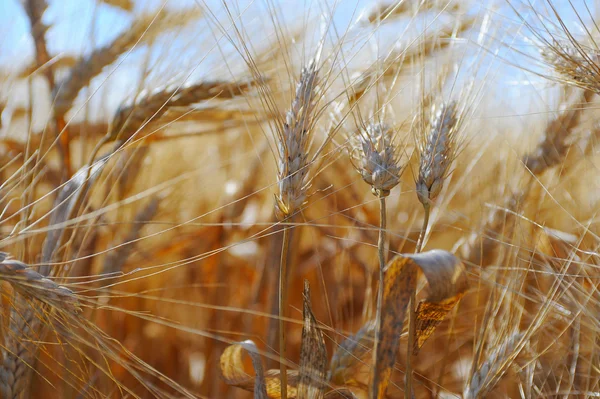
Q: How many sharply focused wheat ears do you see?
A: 3